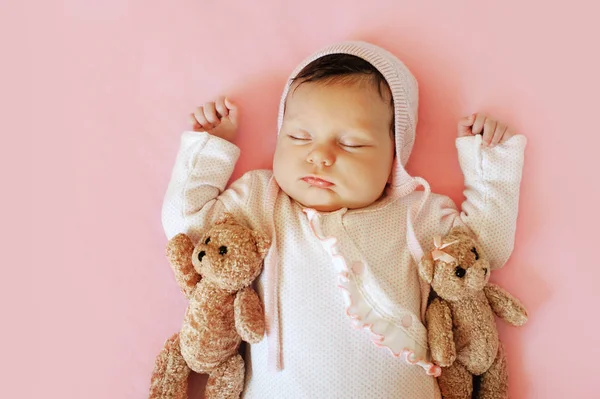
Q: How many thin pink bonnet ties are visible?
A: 2